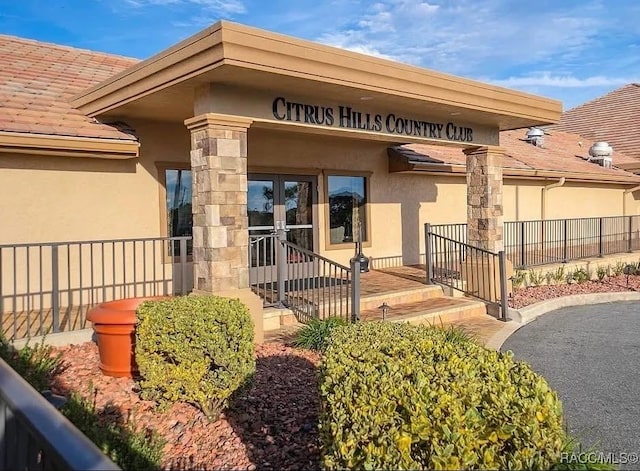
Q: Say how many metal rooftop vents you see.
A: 2